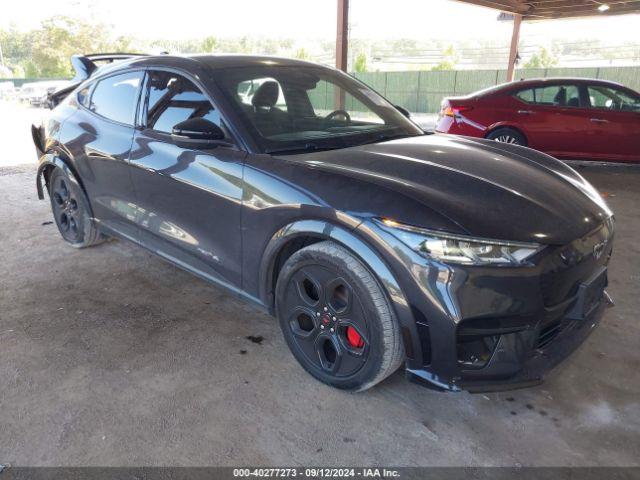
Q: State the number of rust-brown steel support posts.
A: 2